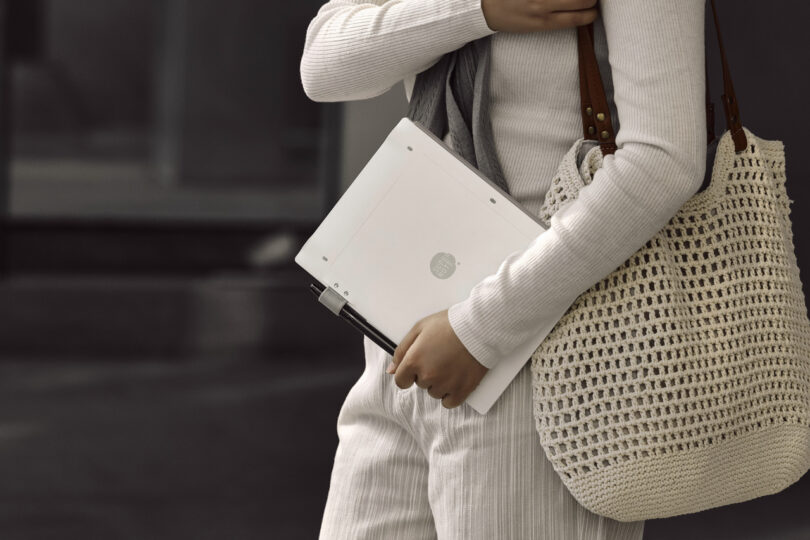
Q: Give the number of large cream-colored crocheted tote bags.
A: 1